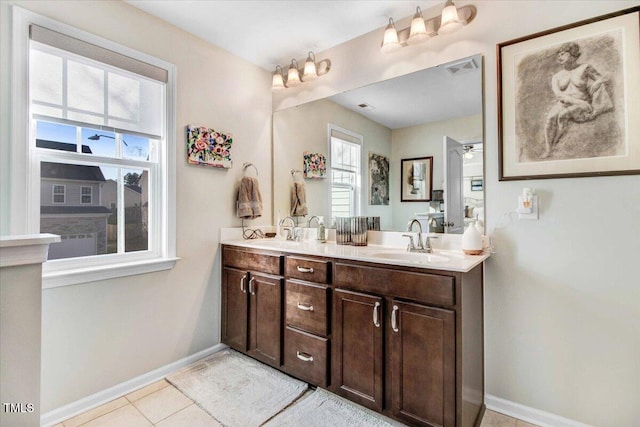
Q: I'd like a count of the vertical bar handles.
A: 4